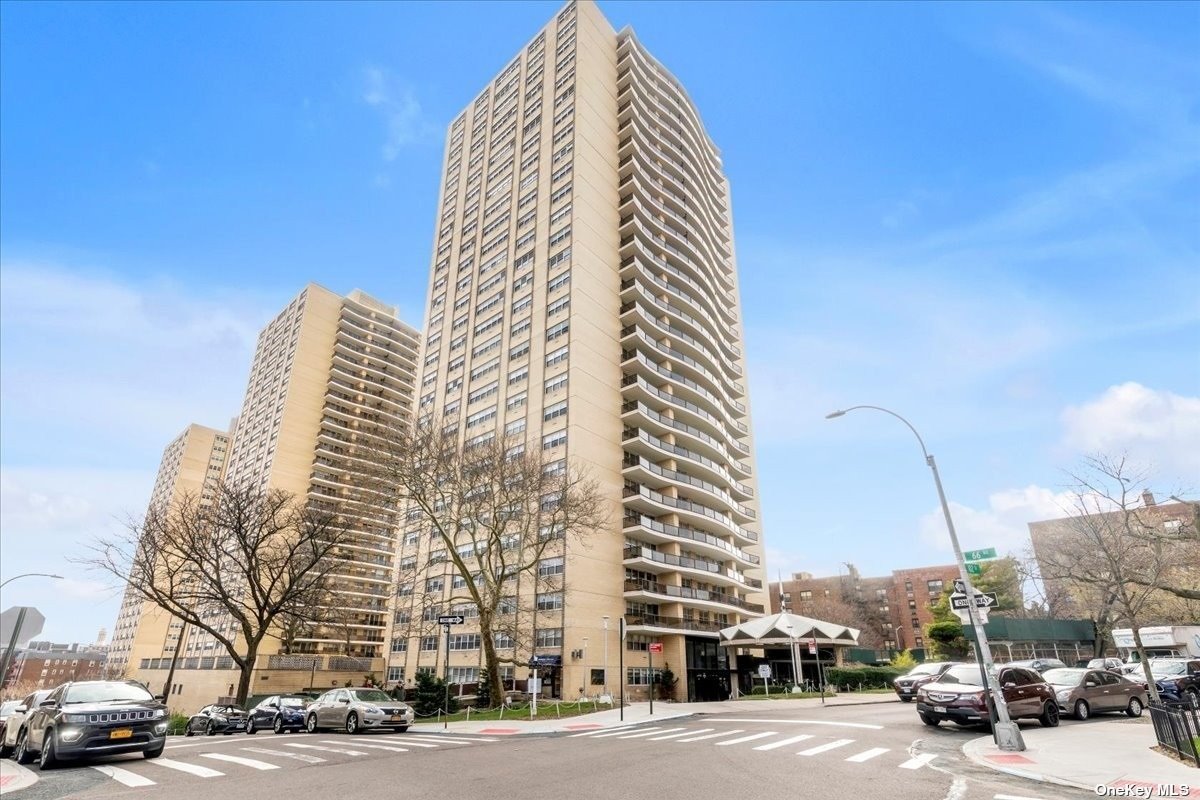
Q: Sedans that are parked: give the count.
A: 4